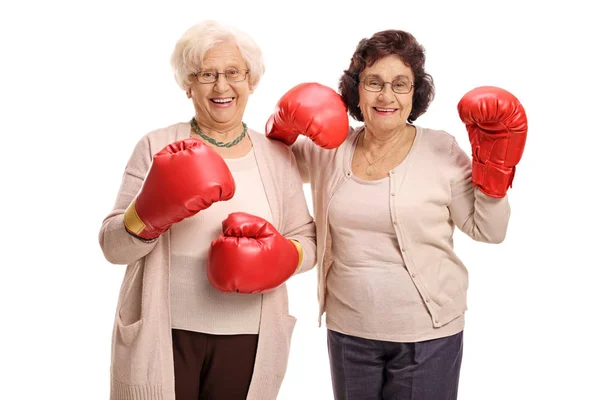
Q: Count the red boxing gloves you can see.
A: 4